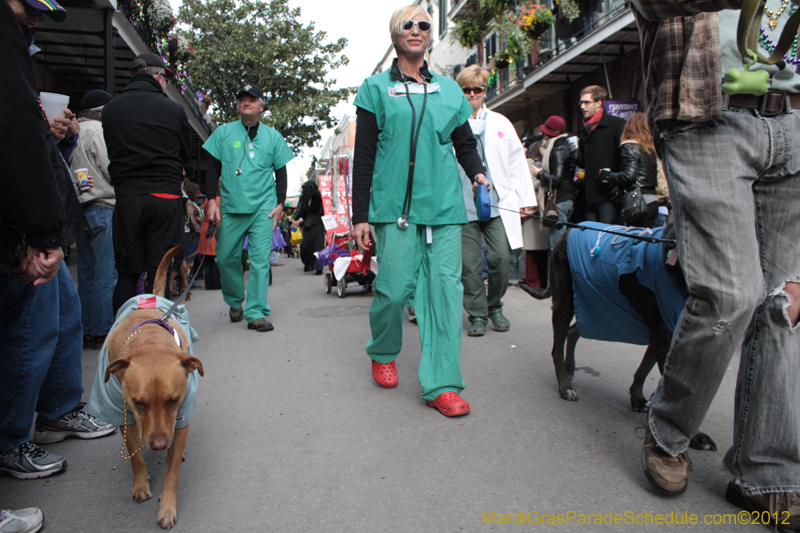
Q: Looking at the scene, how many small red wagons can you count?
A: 1